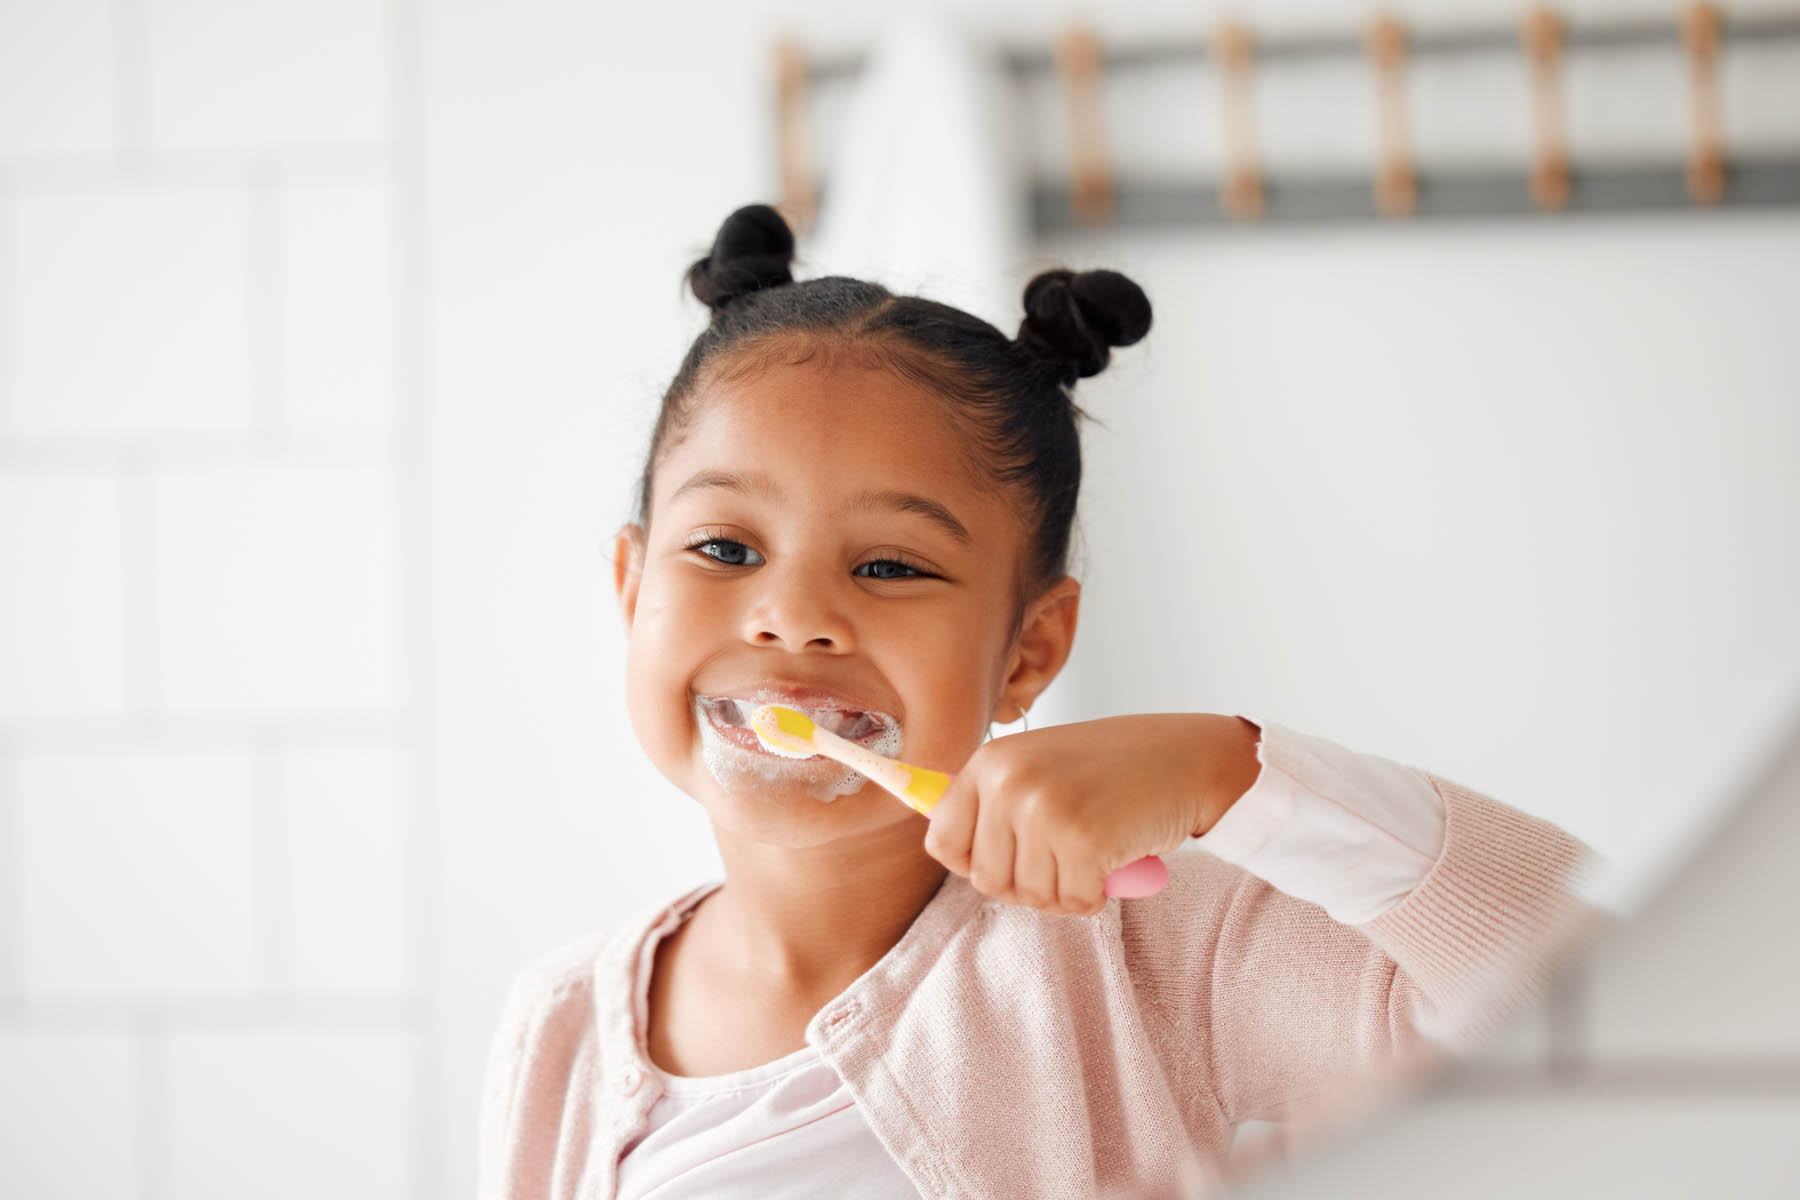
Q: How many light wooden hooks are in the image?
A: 6